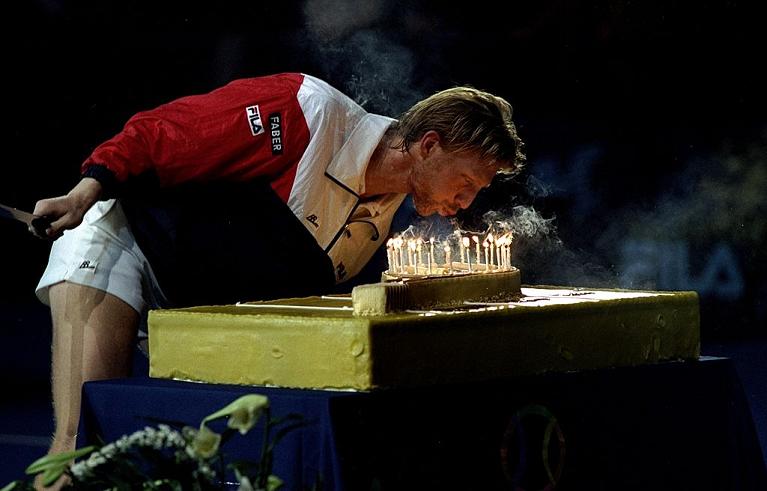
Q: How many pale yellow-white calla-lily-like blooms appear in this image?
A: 2